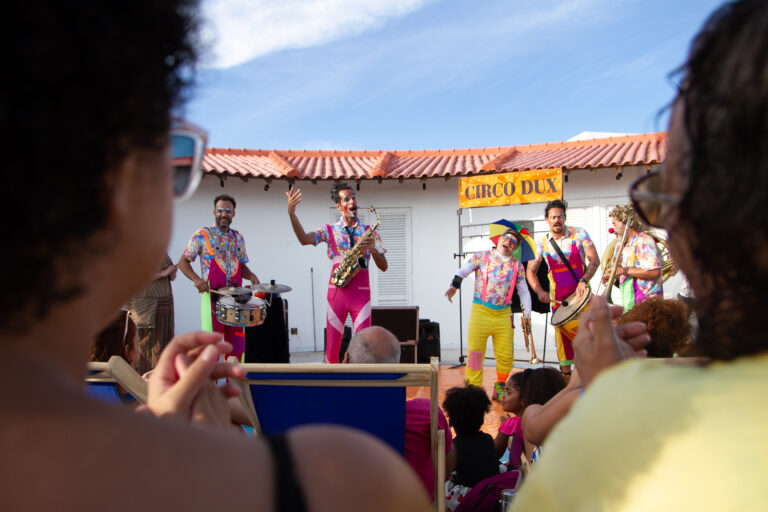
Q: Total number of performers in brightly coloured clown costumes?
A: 5